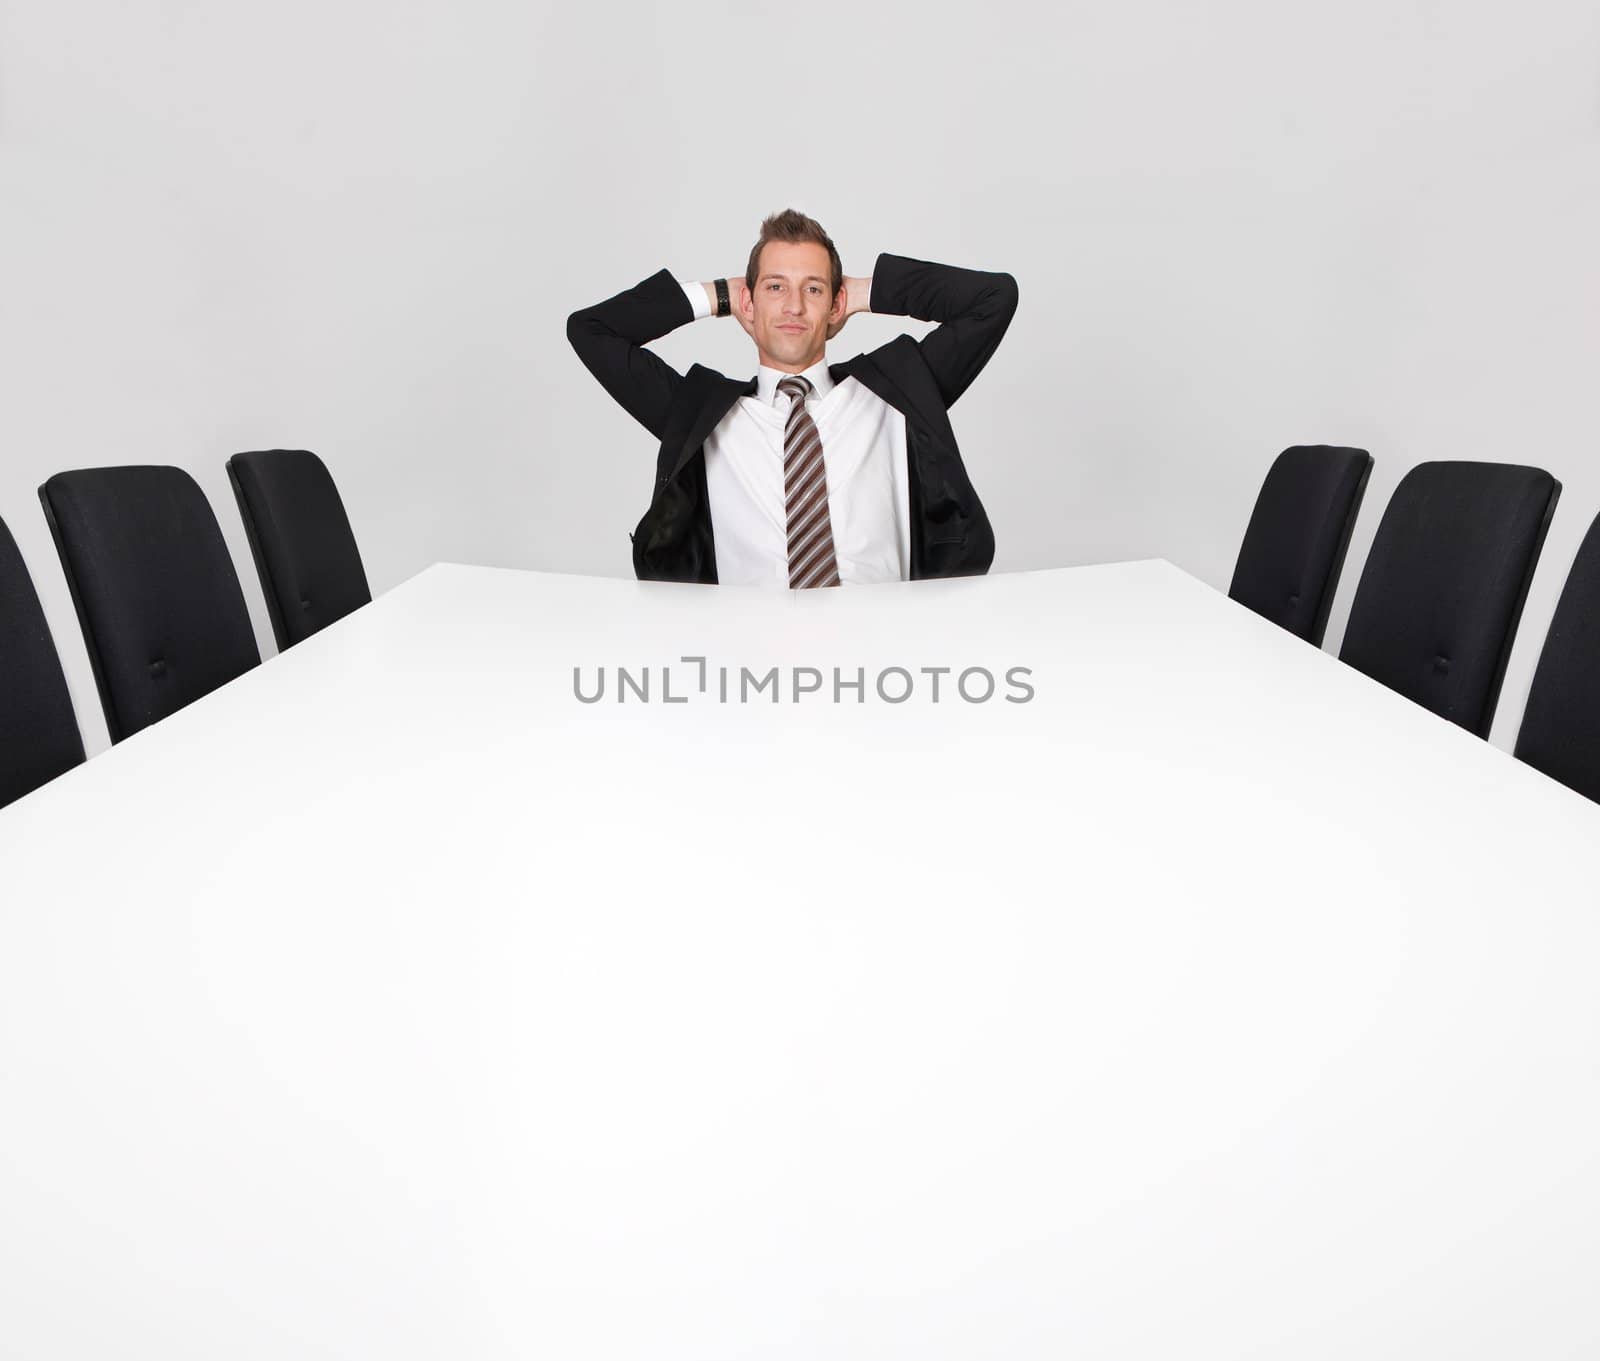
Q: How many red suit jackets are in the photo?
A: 0